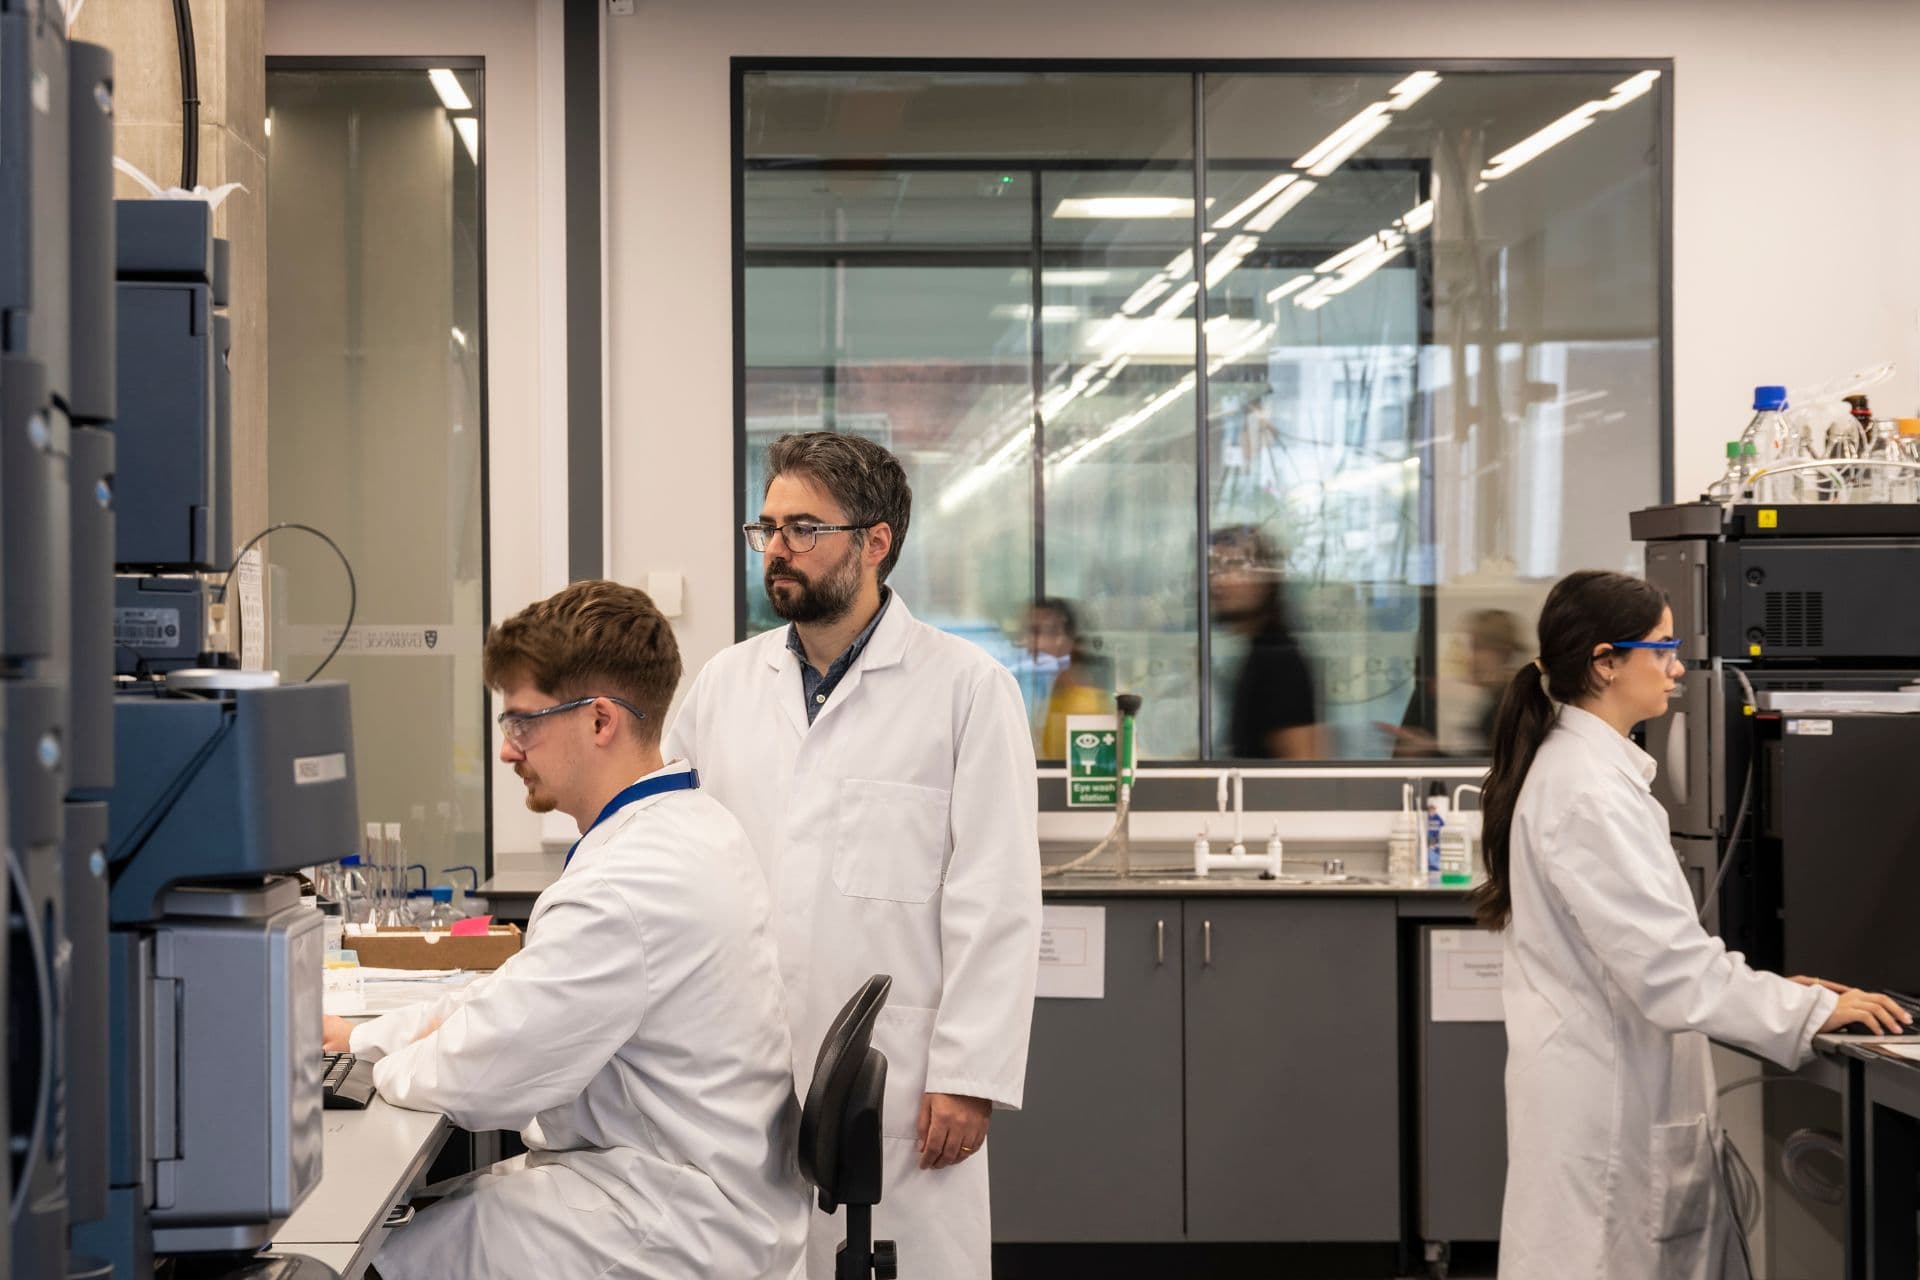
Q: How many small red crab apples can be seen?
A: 0